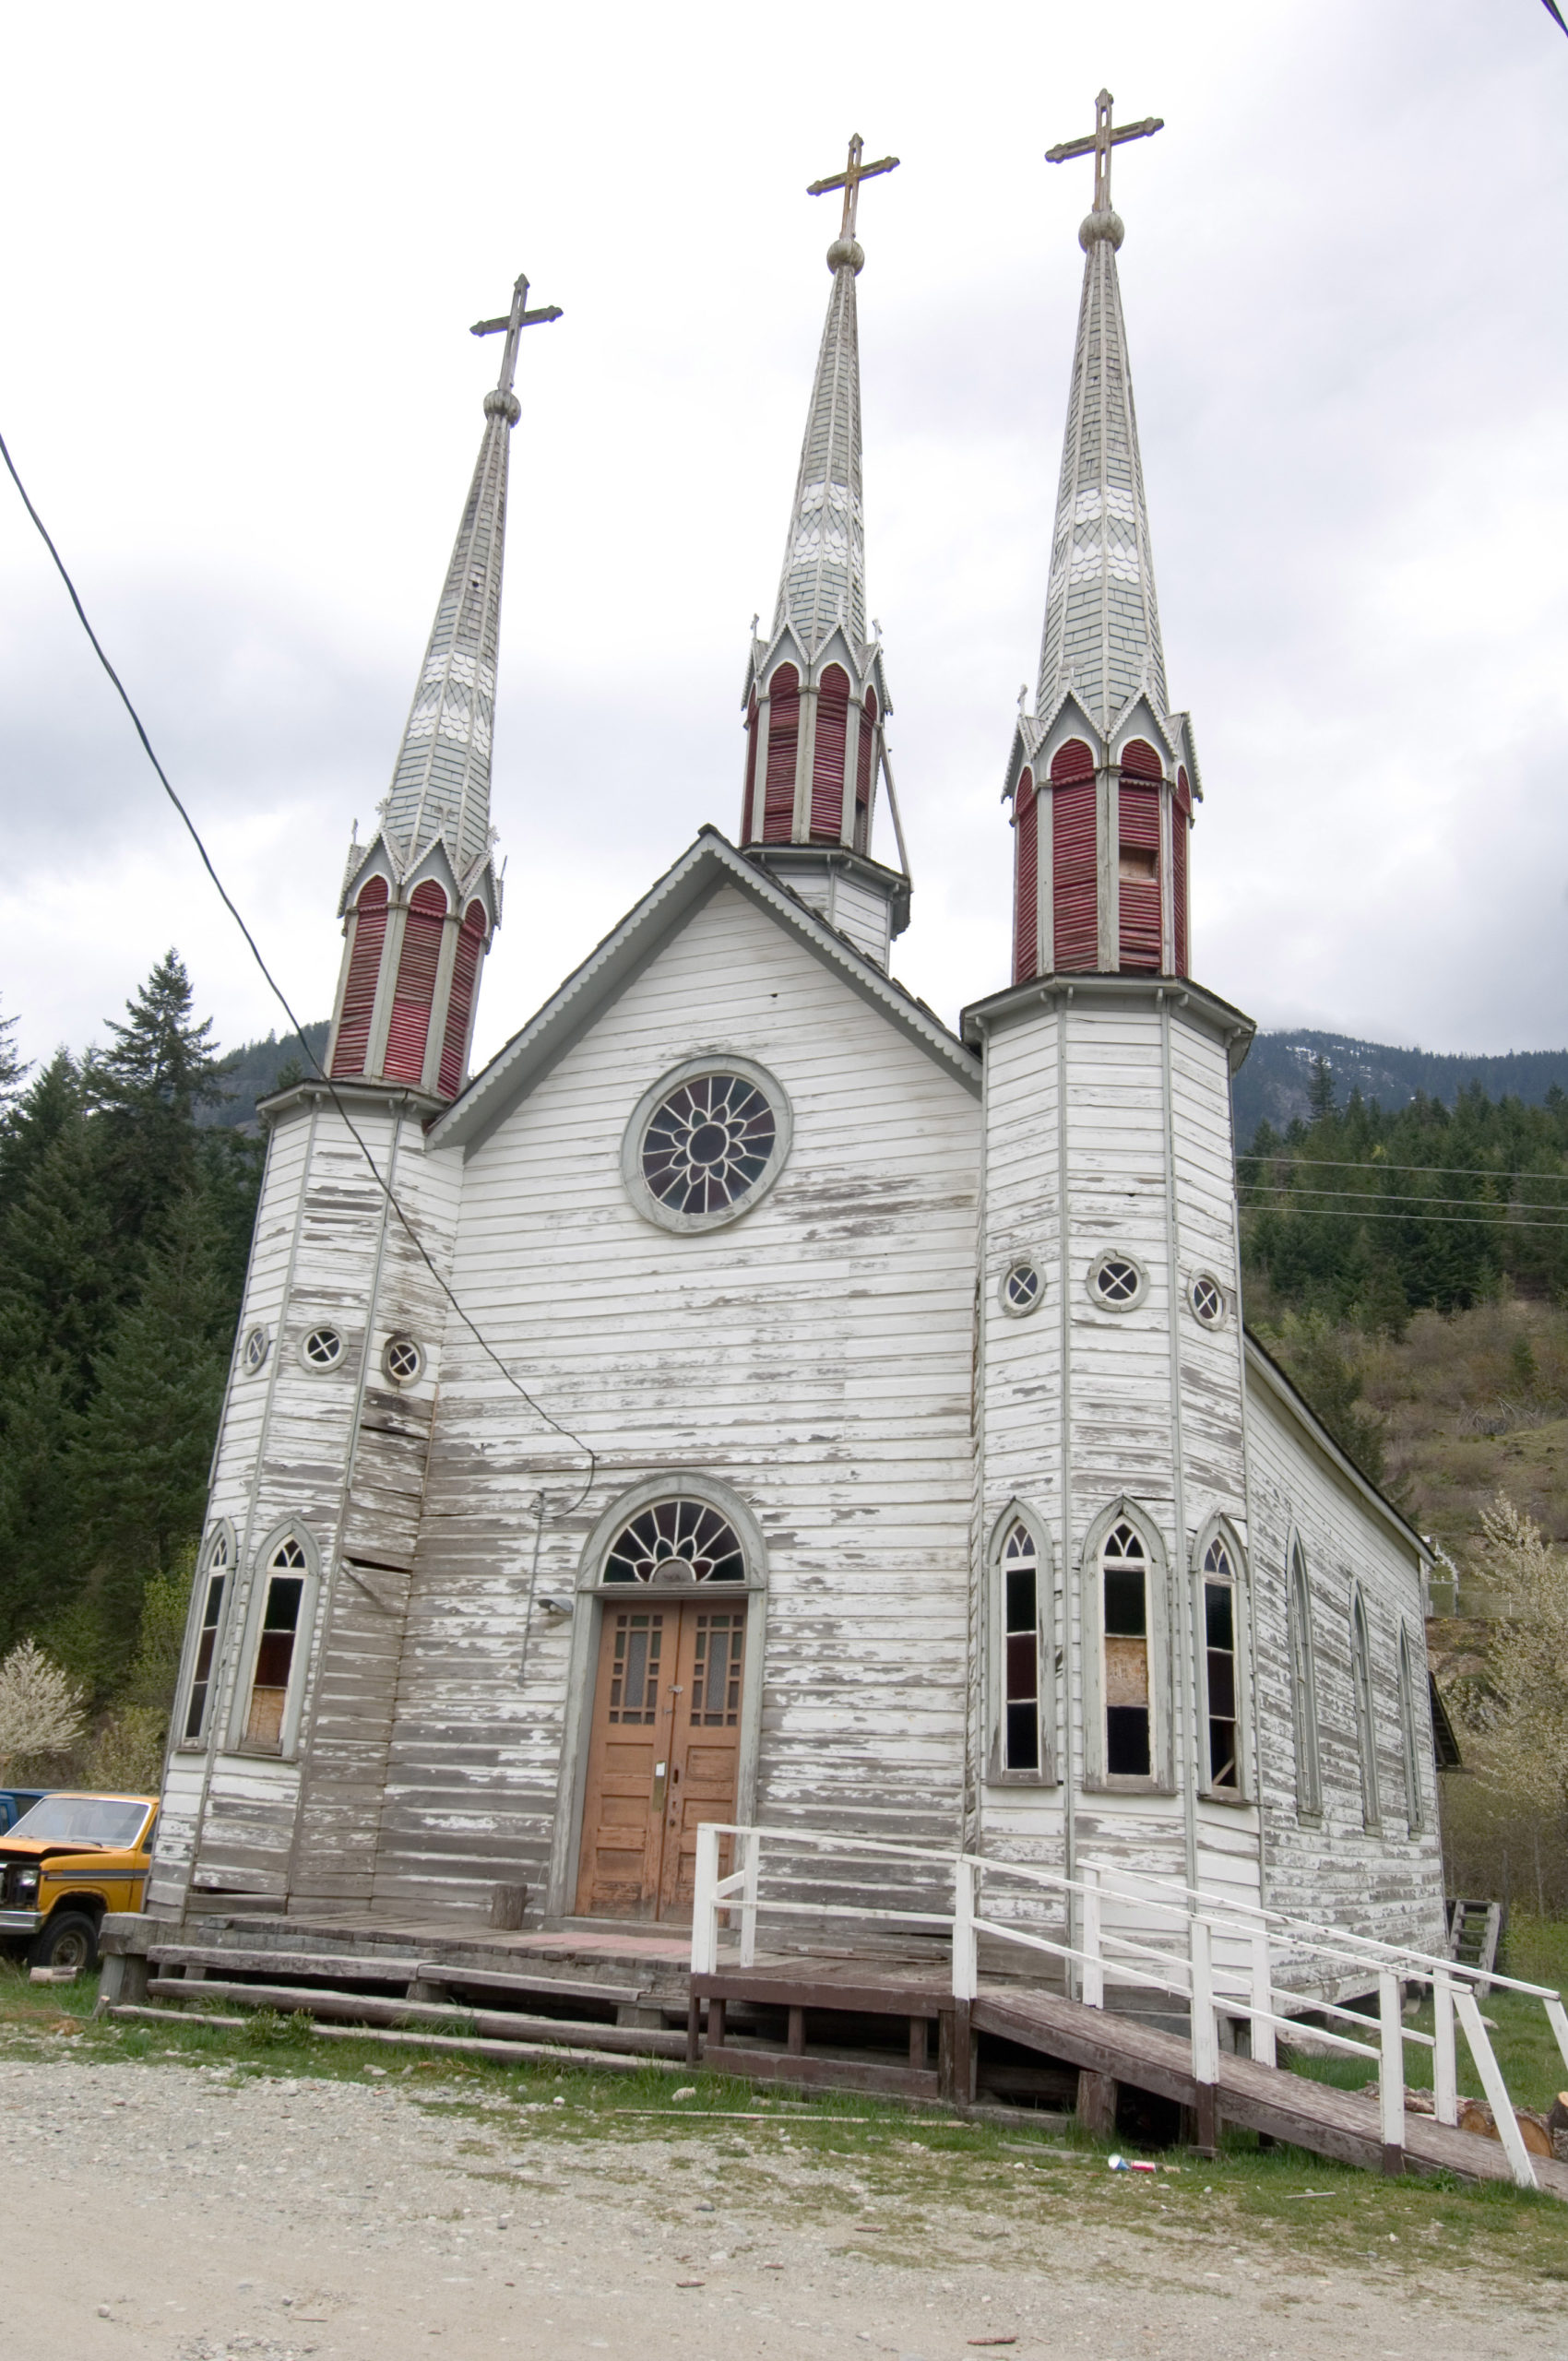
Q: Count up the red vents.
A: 11